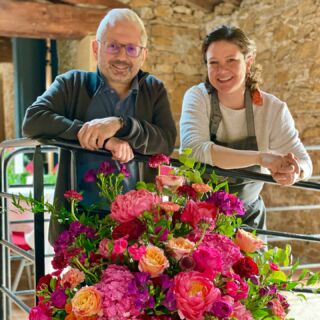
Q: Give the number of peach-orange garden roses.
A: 4